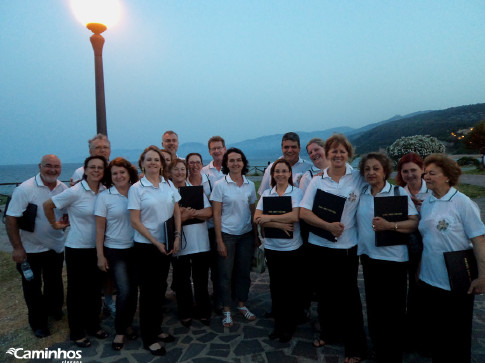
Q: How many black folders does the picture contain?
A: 7